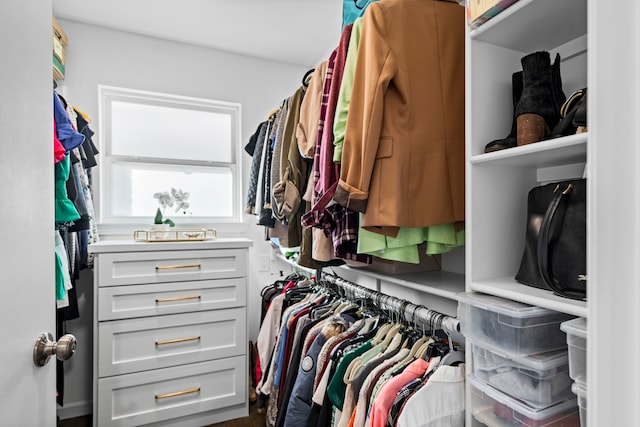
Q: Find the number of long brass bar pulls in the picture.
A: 4